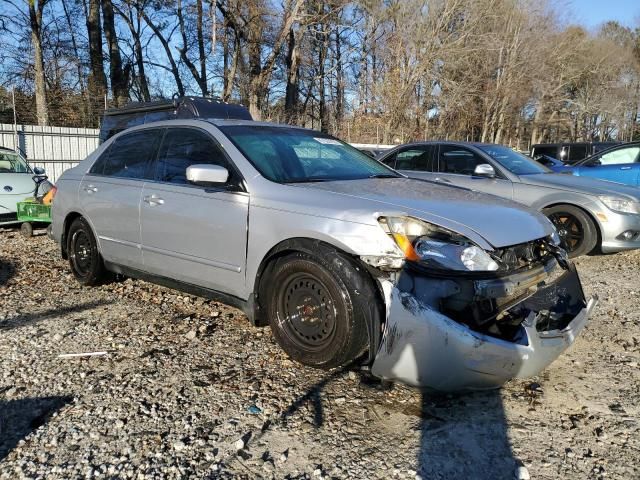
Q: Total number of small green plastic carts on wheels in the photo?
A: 1